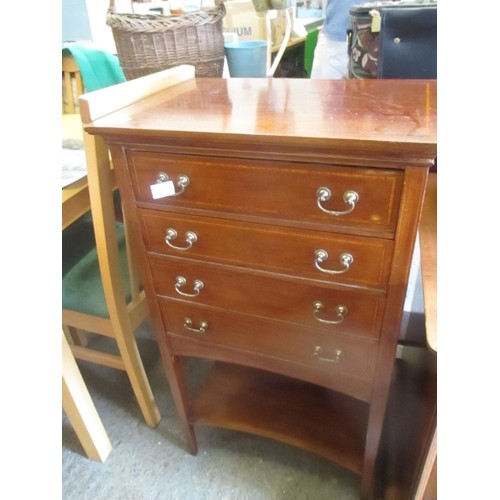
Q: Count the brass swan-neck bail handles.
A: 8